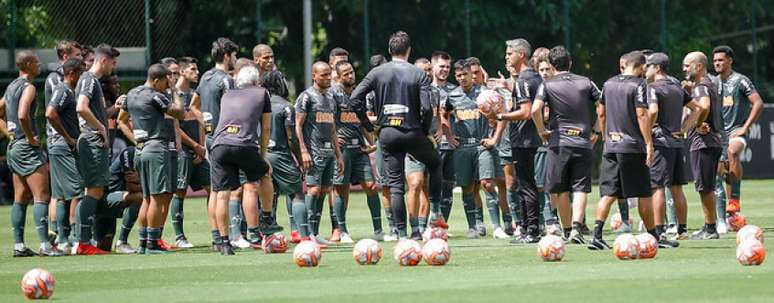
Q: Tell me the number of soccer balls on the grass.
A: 14